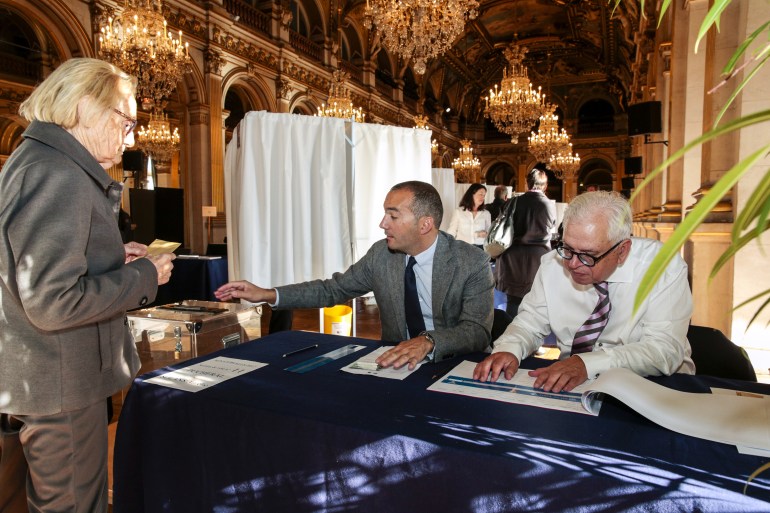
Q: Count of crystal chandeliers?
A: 9